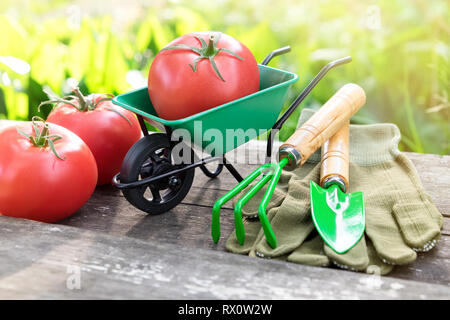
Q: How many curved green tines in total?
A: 3